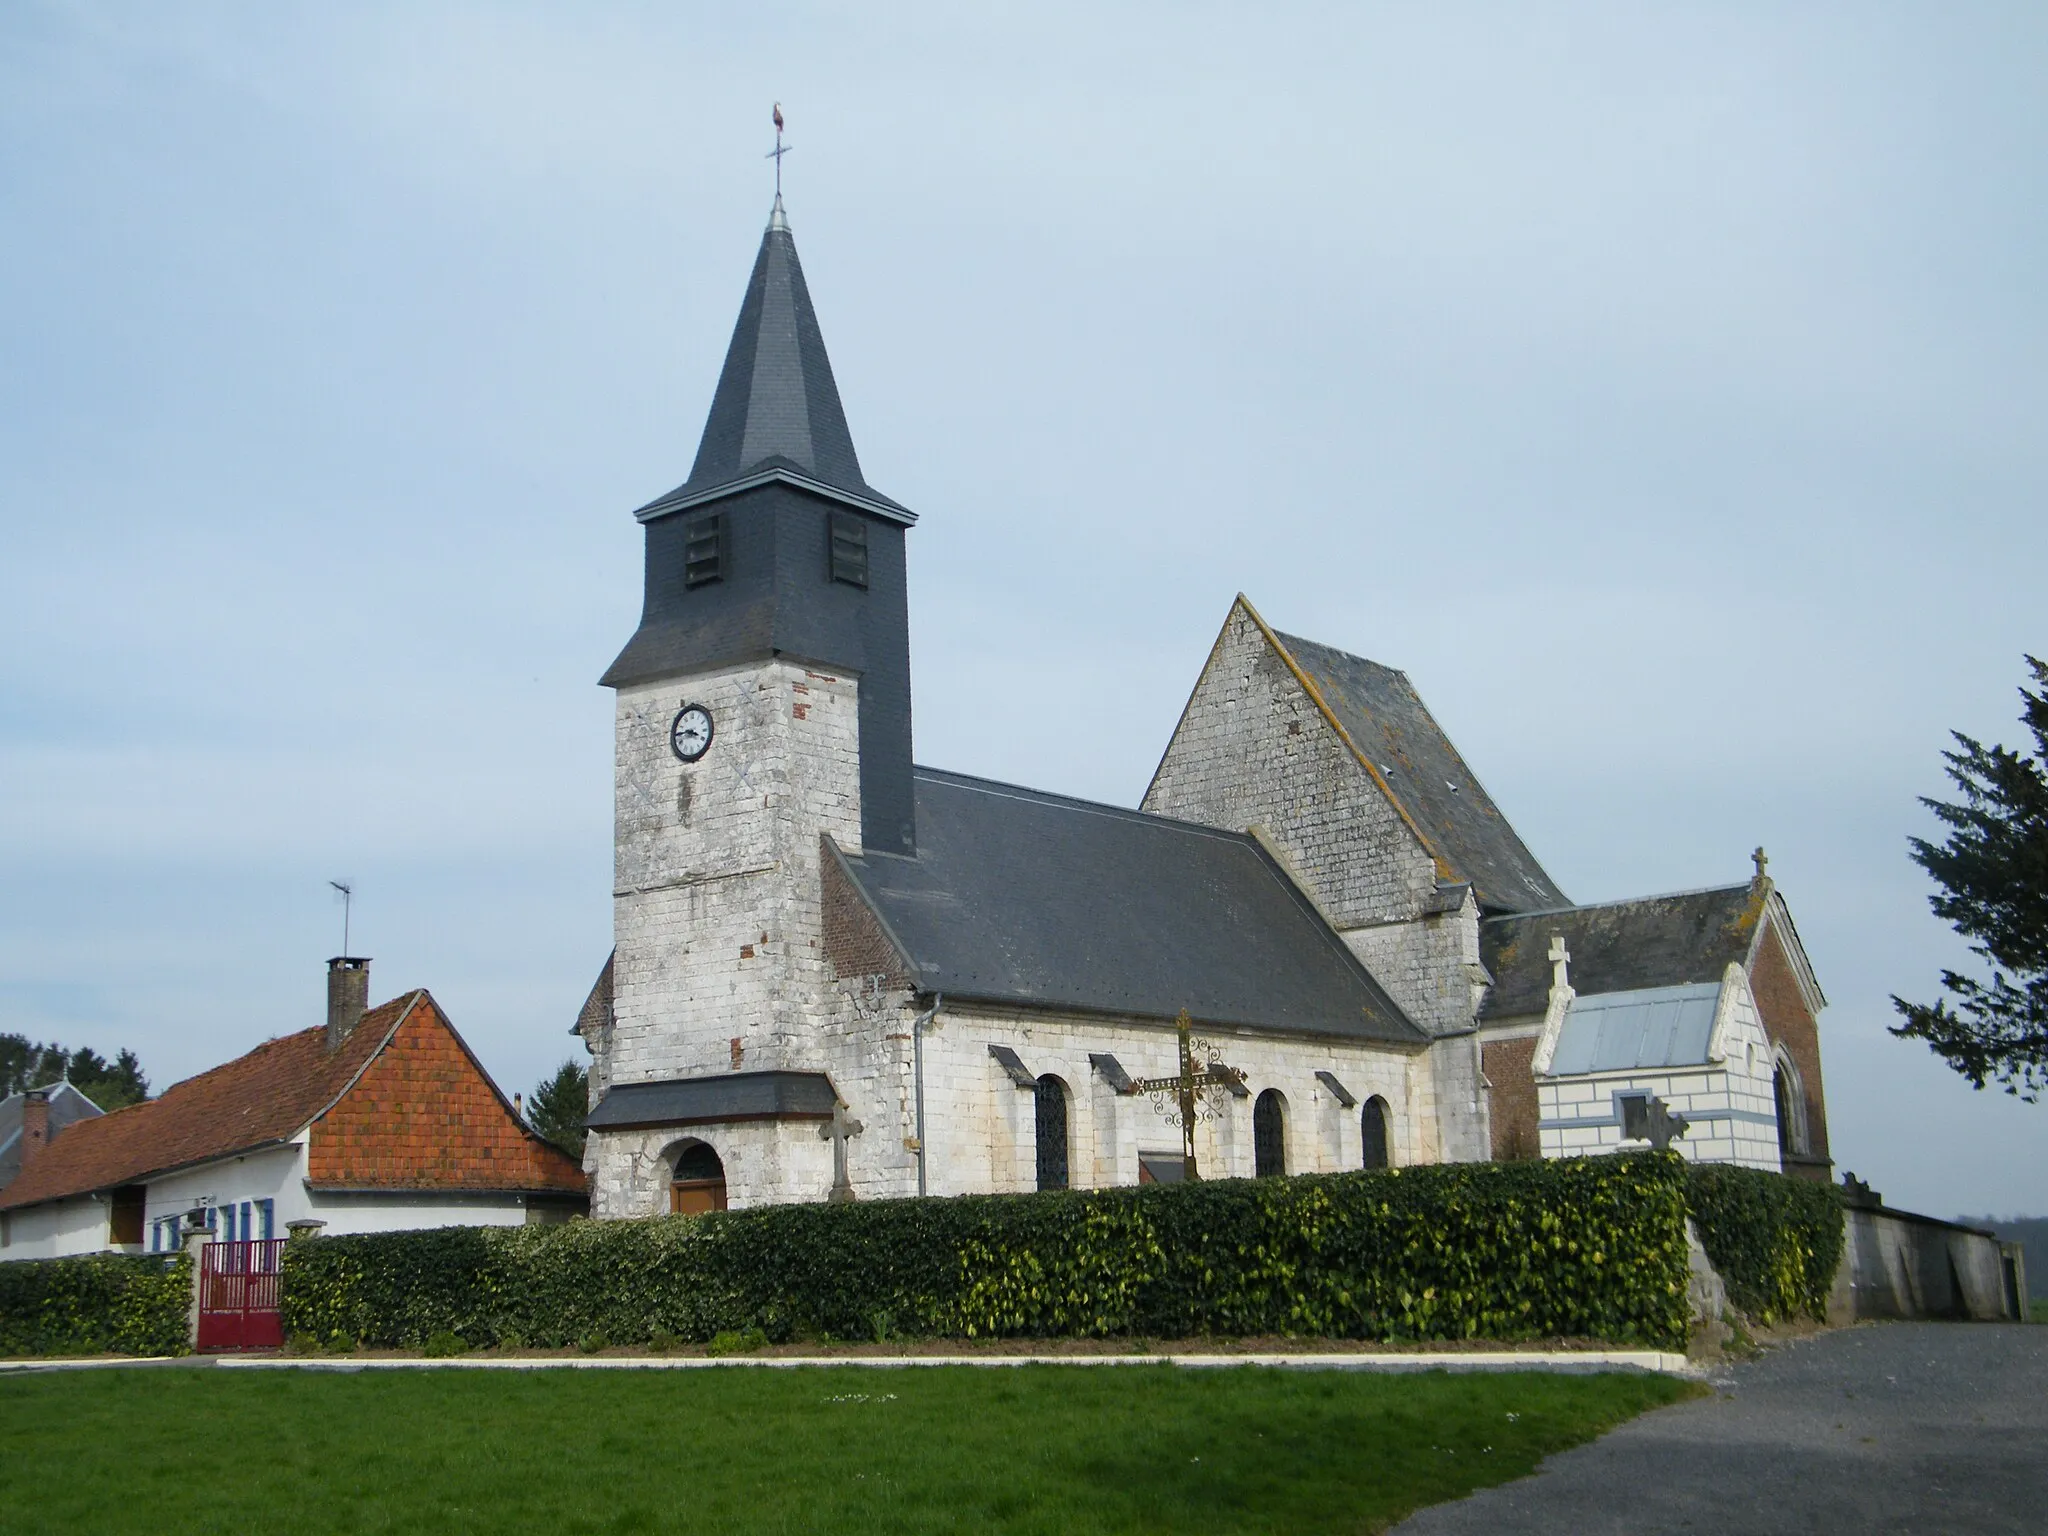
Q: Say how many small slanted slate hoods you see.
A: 4